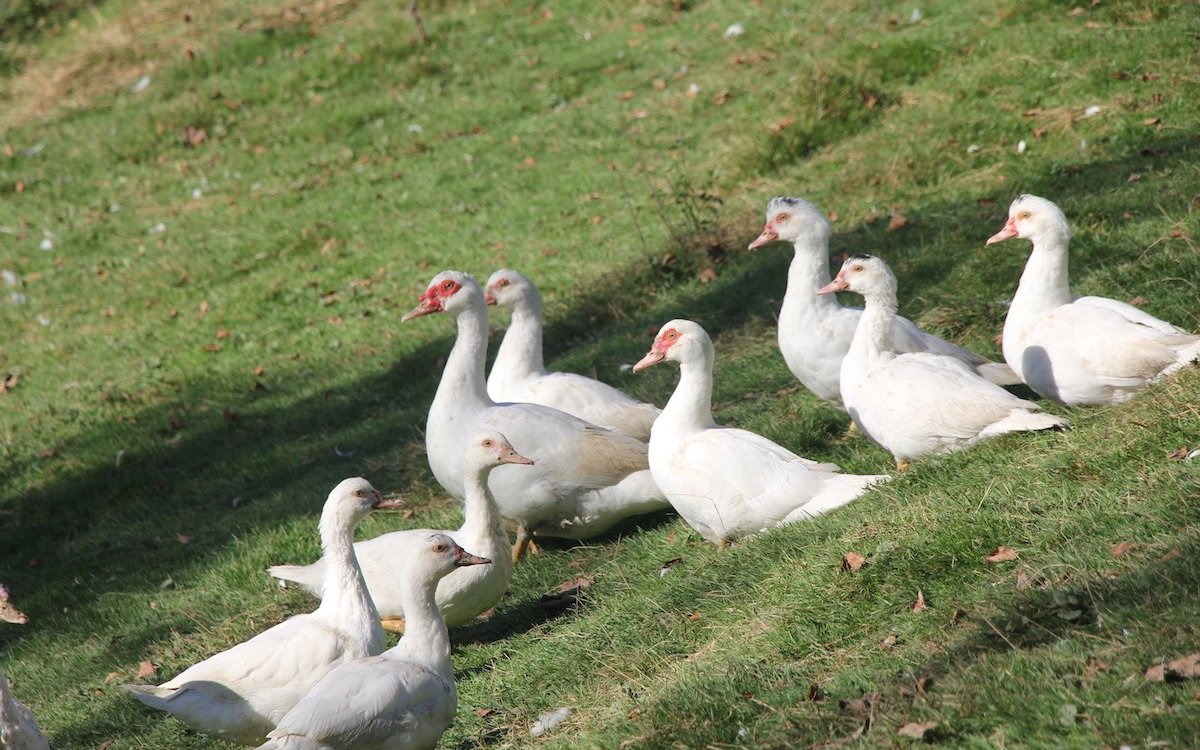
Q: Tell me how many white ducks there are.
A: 9